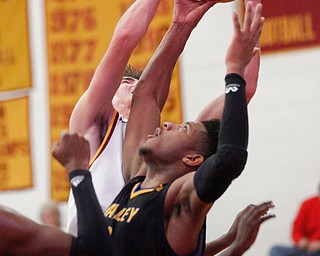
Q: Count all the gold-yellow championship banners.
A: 3